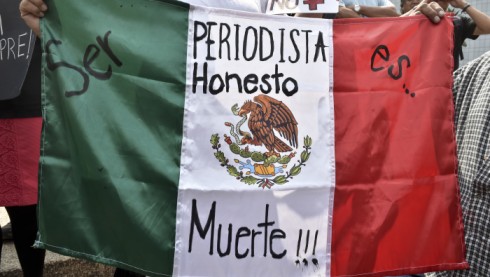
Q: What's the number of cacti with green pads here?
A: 1